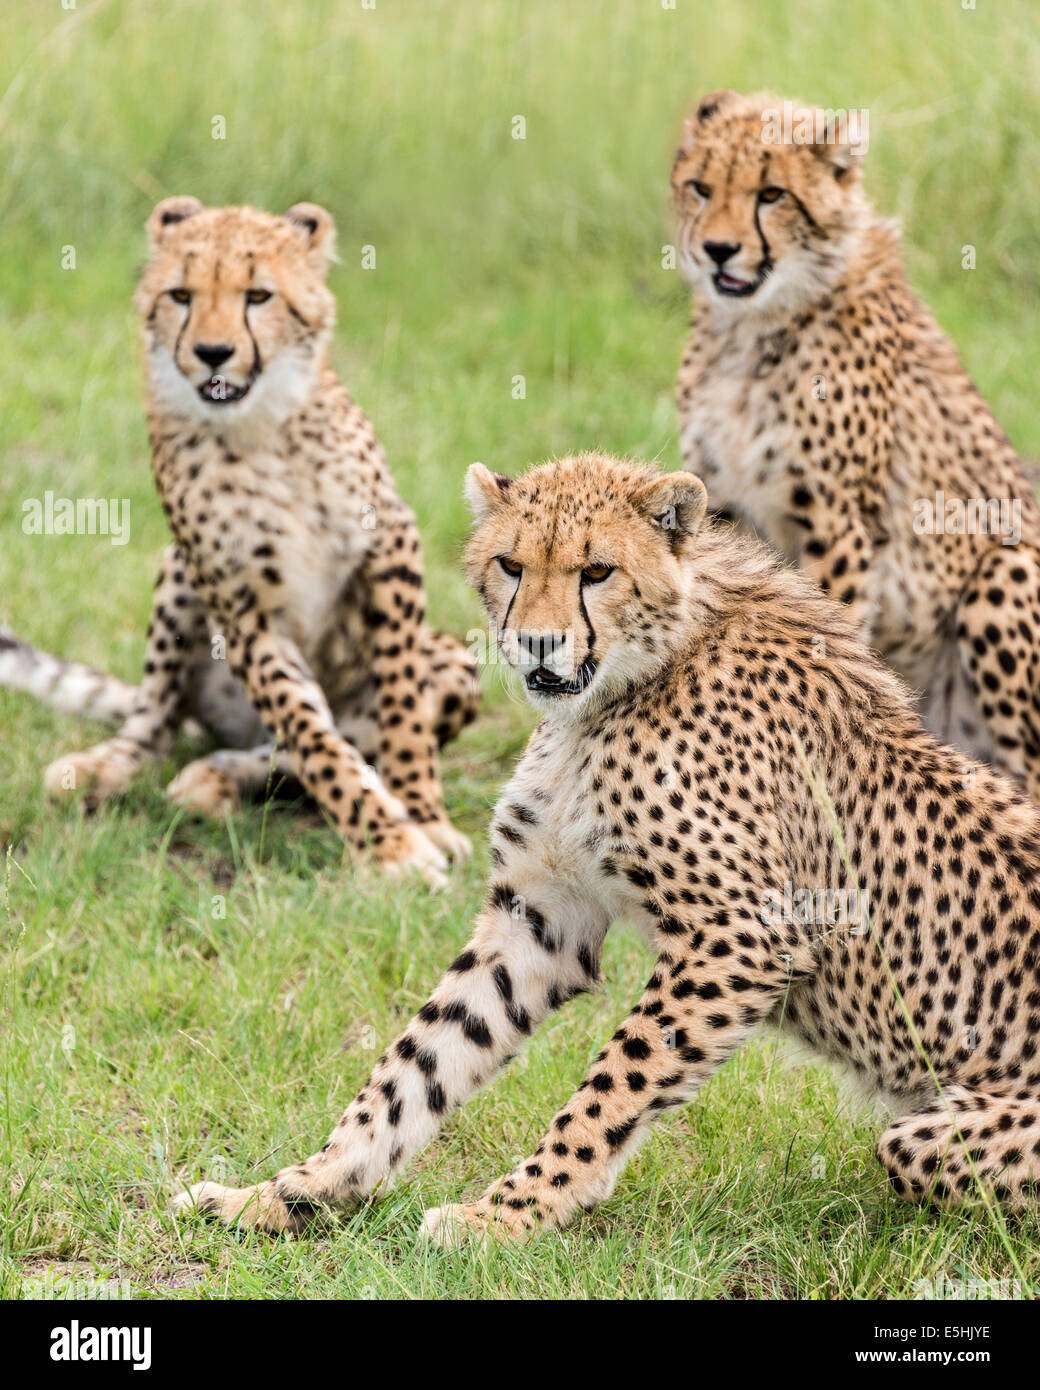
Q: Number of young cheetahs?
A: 3